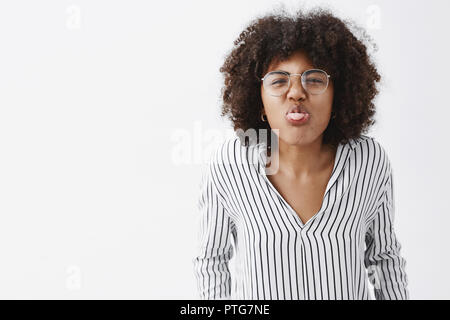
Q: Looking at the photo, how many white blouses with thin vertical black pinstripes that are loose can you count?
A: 1